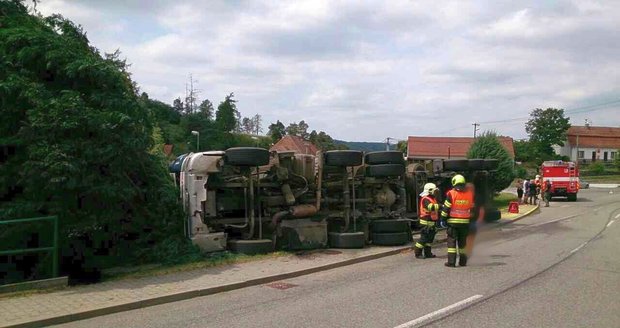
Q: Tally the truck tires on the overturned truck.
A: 12